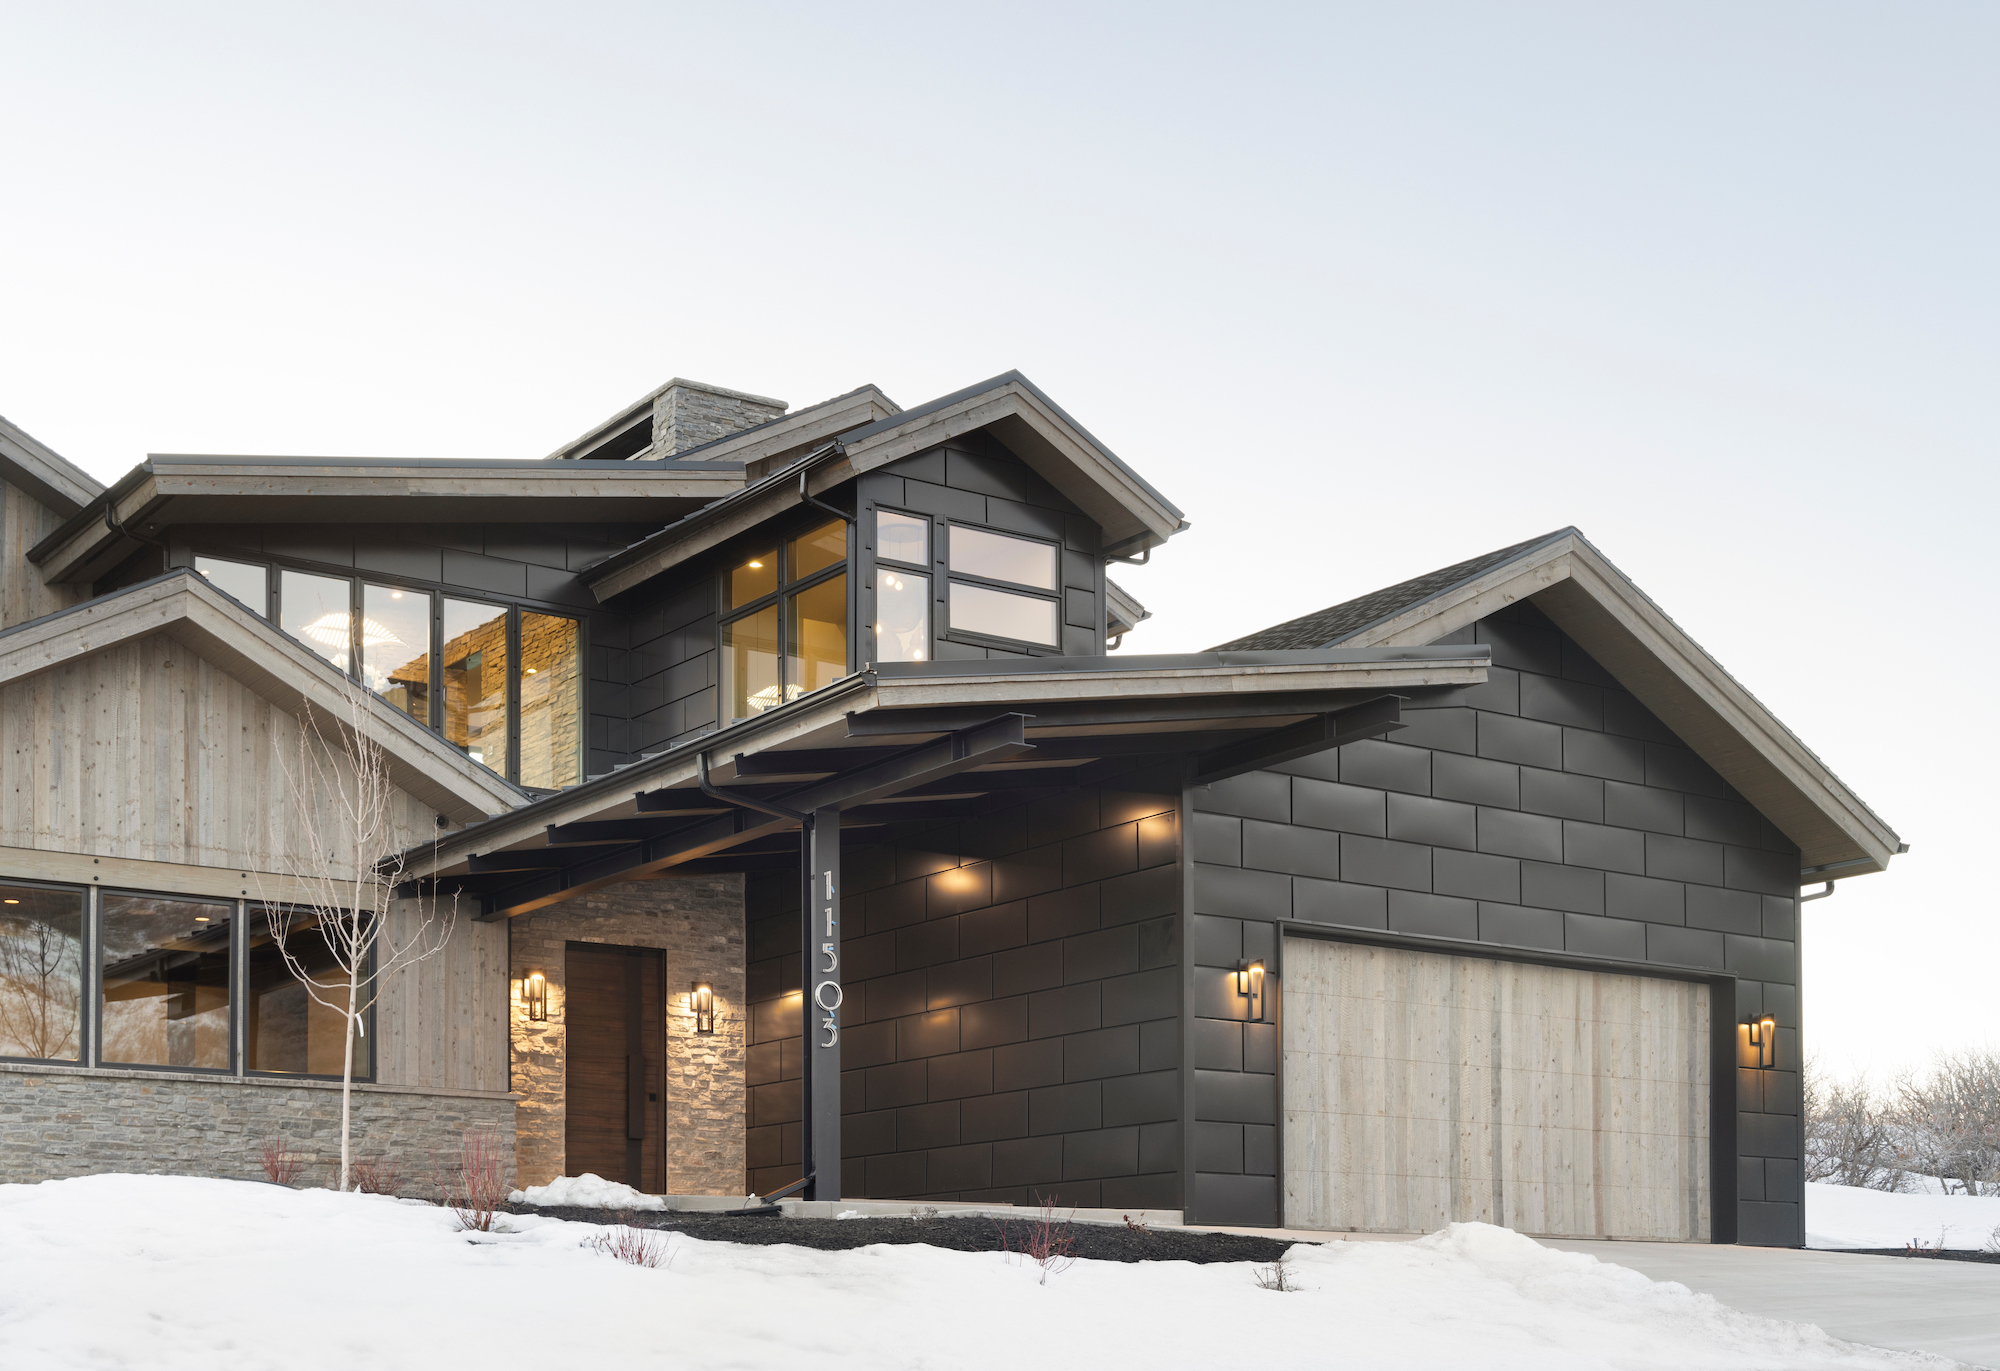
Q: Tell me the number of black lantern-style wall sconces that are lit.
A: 4